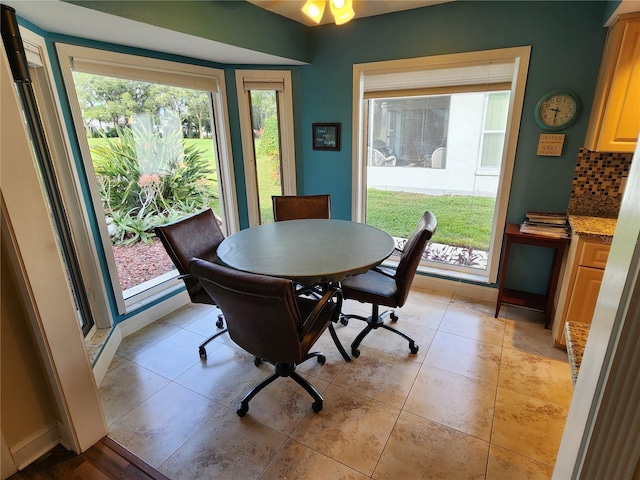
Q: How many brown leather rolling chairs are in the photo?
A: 4